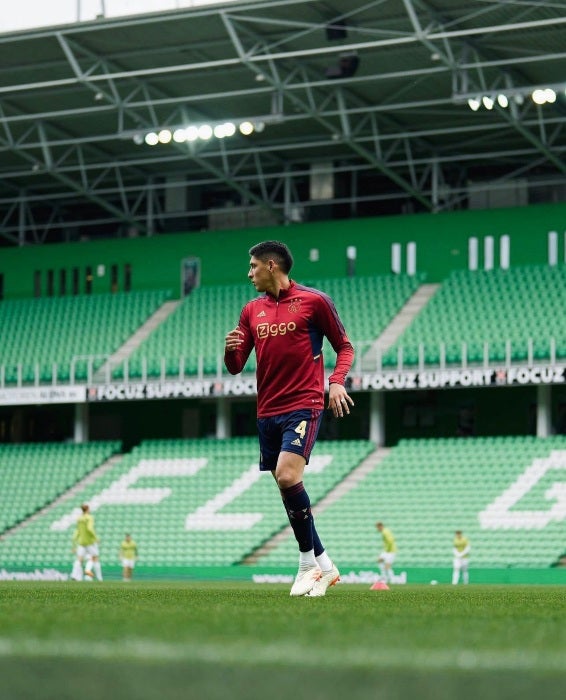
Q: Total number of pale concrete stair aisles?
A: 4